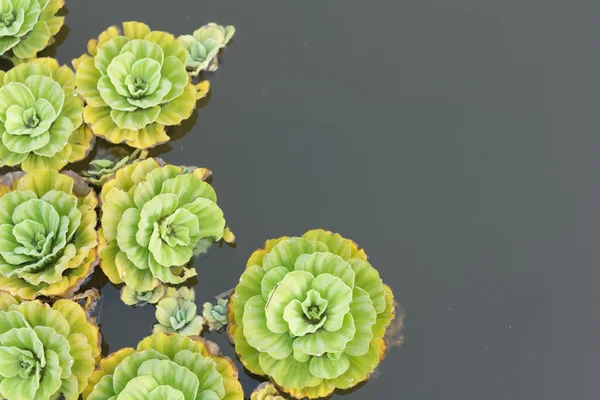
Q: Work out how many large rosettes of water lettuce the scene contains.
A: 8